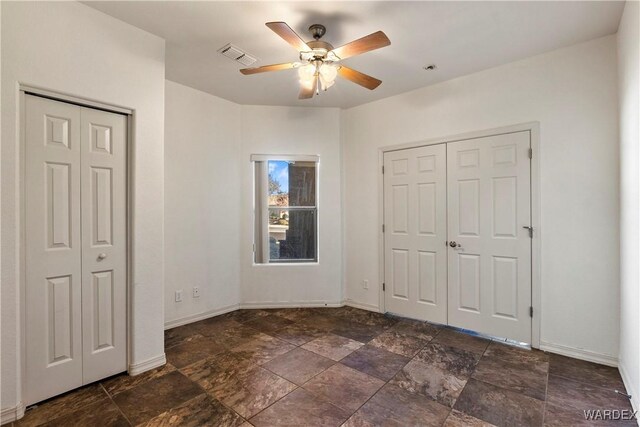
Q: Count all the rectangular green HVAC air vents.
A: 0